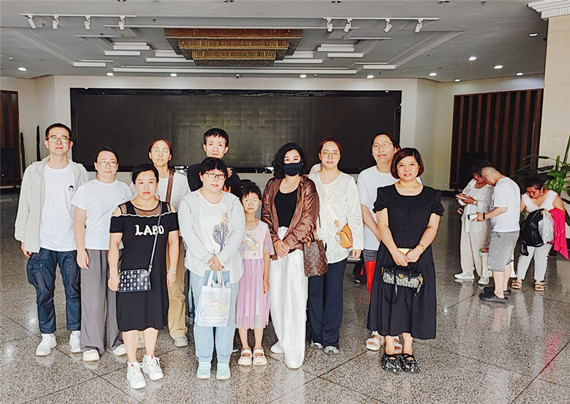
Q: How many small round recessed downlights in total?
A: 11